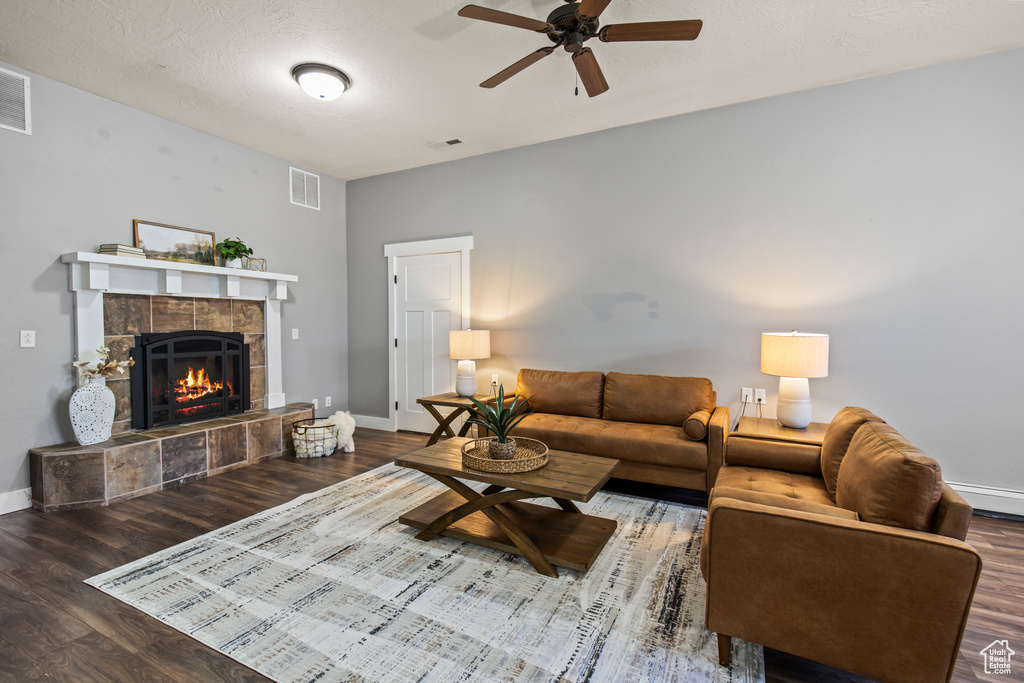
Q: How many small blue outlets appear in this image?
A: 0